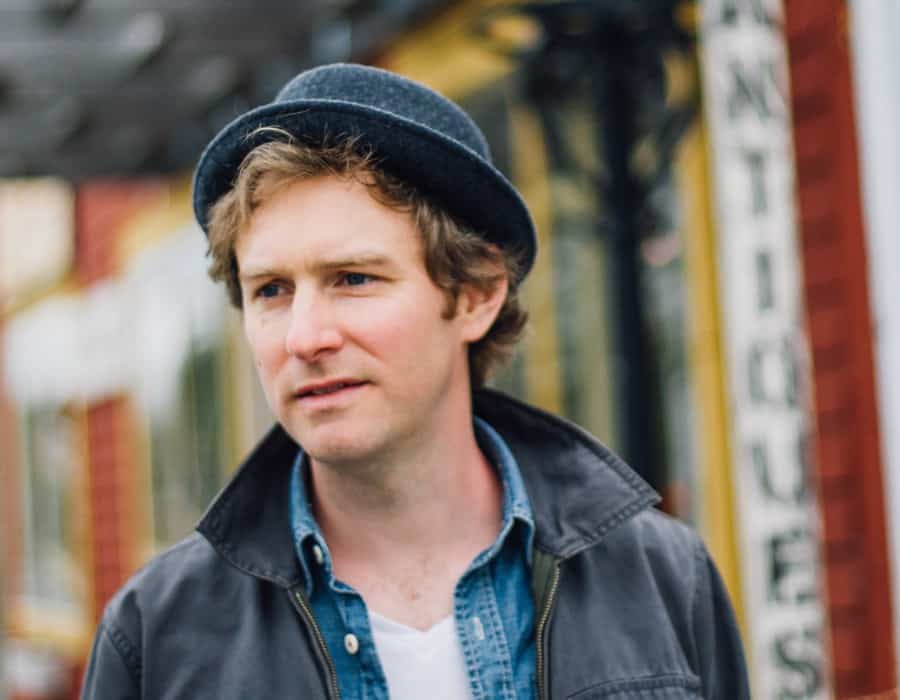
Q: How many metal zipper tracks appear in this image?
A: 2